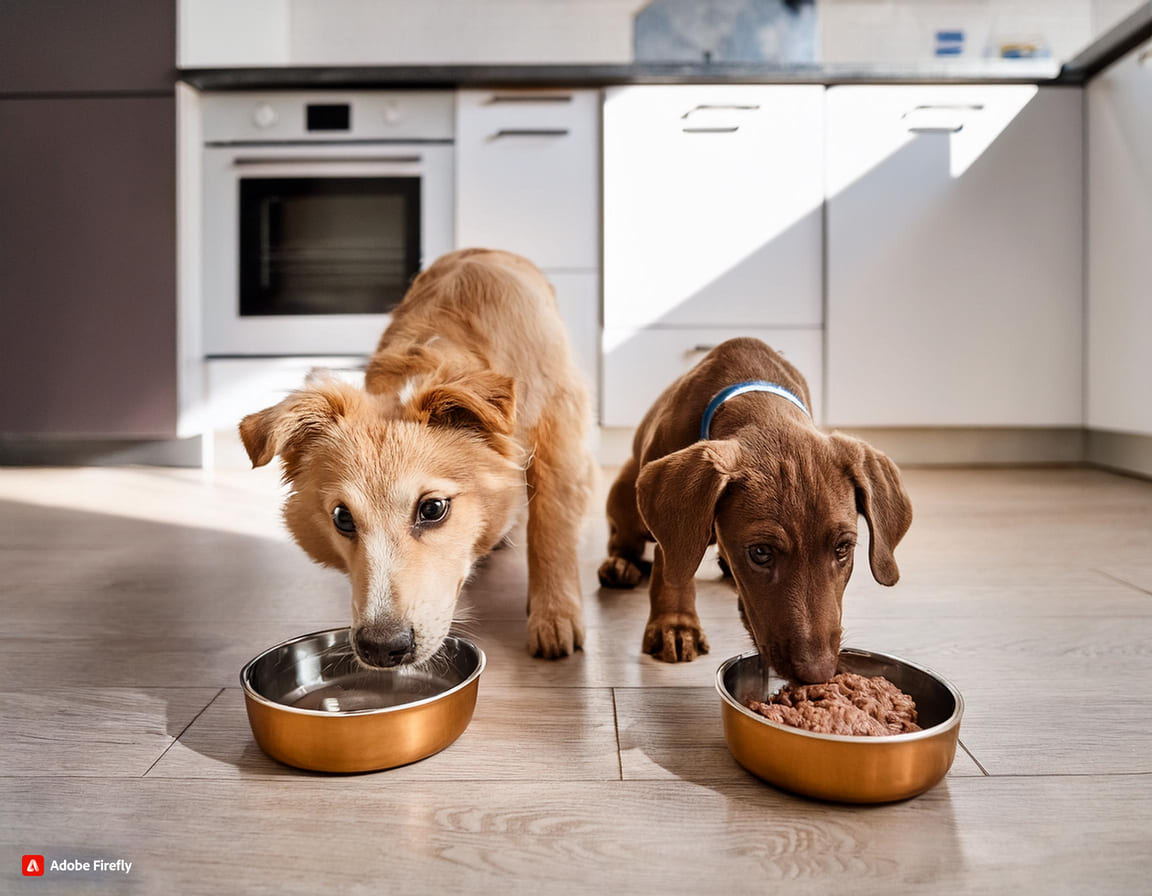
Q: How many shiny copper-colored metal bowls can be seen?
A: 2